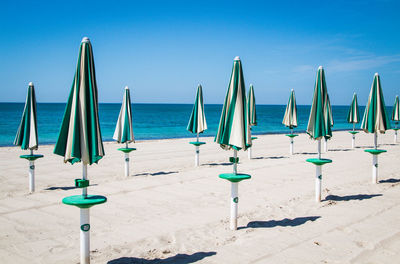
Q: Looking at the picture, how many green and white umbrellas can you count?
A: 12